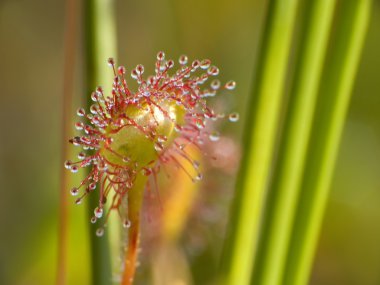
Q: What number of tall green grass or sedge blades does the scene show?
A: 4